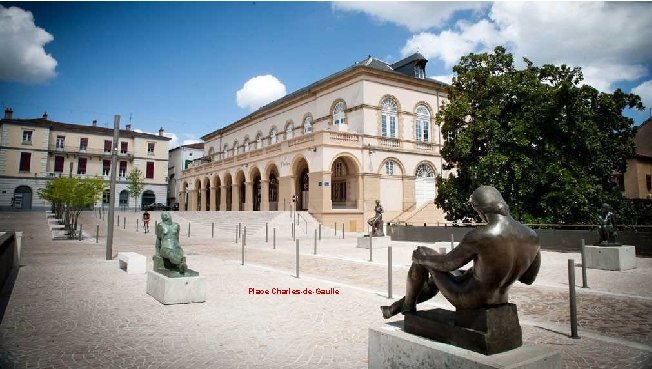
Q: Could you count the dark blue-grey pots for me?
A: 0